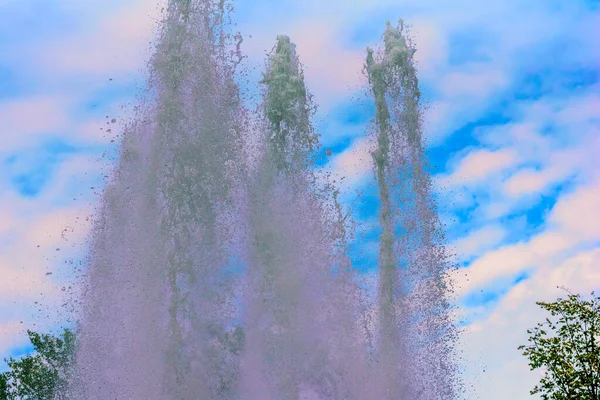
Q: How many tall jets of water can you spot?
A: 3